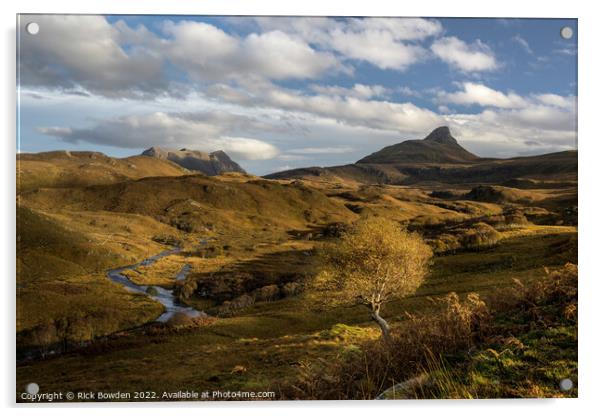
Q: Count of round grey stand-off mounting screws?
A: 4